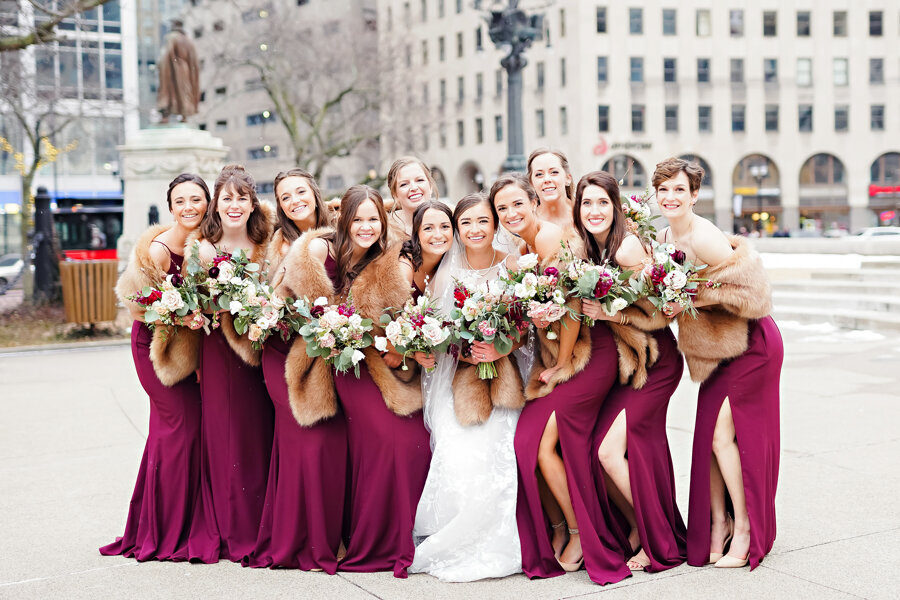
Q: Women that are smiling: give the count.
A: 11